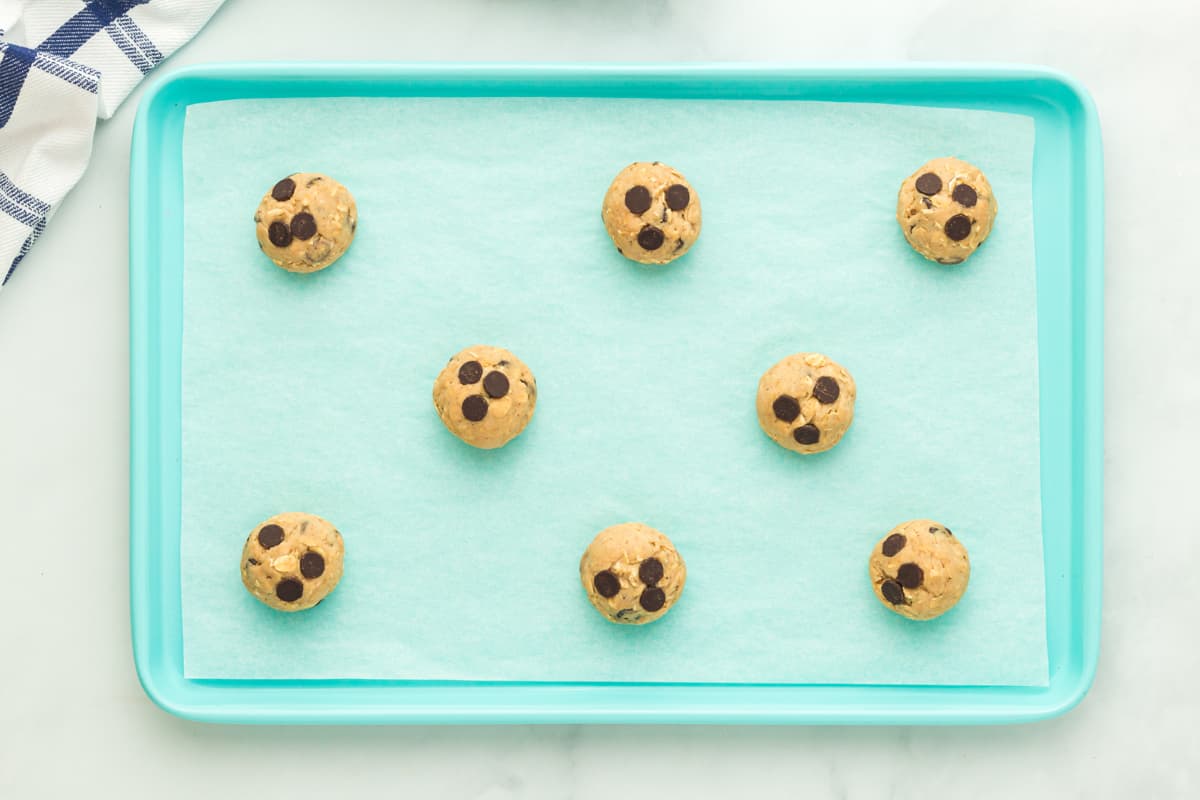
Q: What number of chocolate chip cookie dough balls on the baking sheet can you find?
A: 8